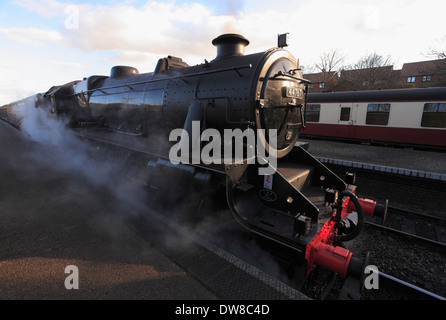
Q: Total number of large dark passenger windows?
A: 3